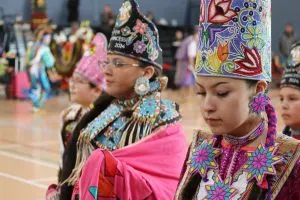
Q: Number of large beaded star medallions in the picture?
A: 3